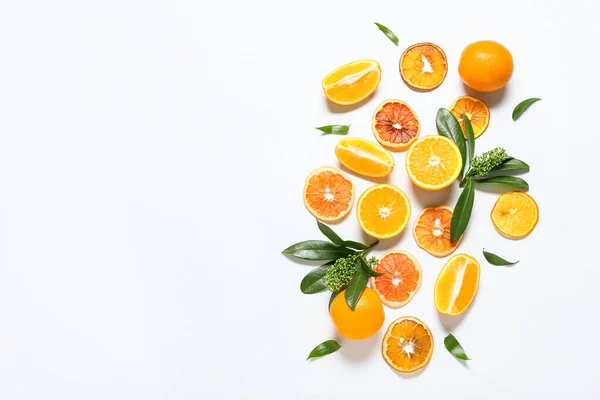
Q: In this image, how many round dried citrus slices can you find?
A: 8